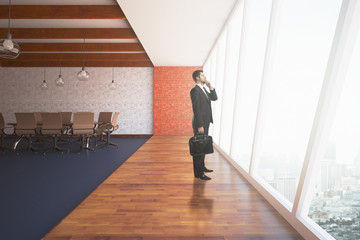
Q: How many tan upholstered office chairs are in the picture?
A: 8